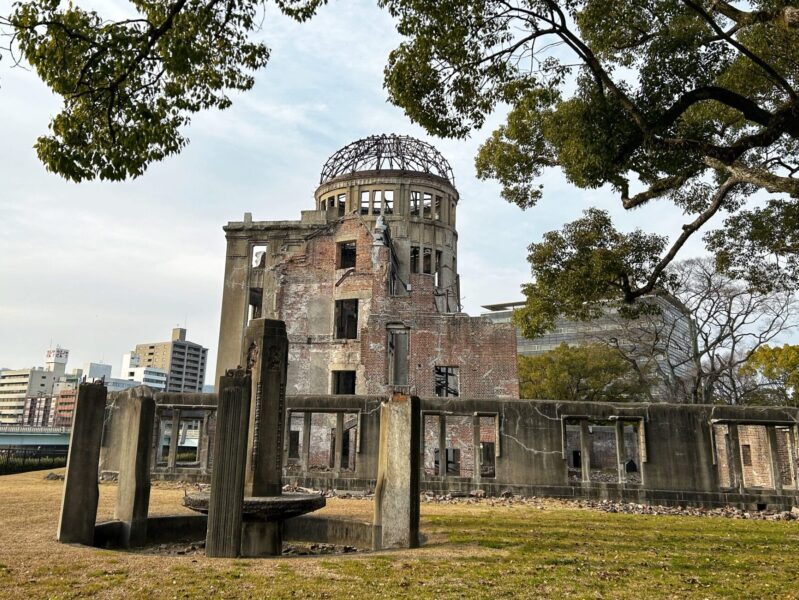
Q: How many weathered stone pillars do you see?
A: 5